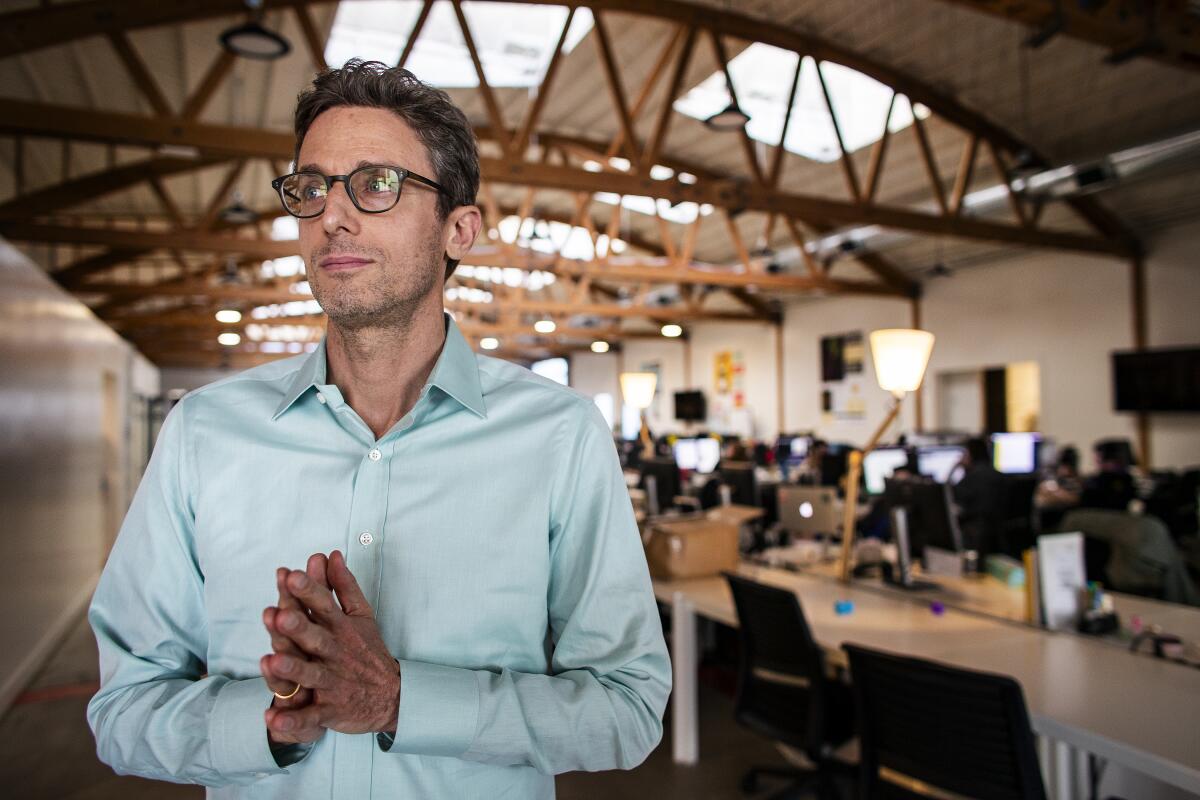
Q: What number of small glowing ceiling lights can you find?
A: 6